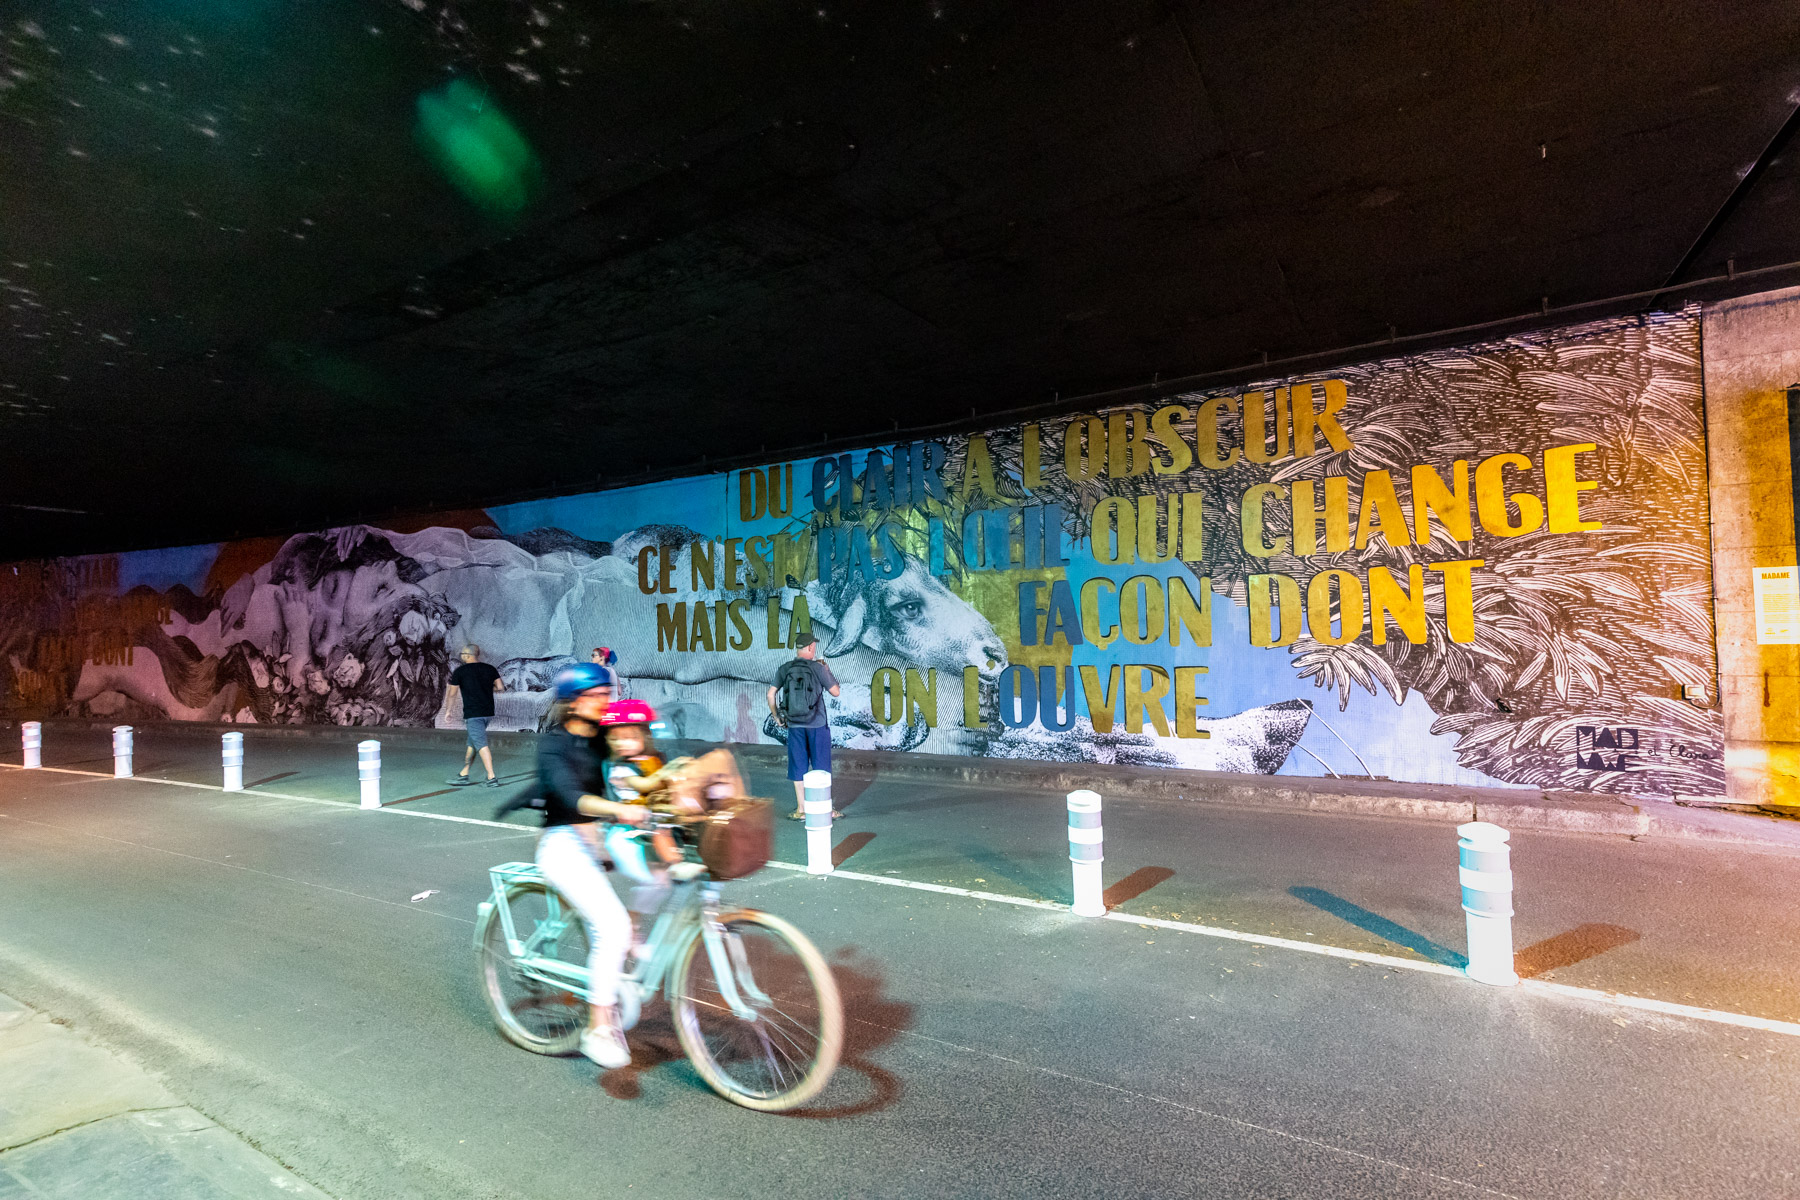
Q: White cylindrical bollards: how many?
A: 7